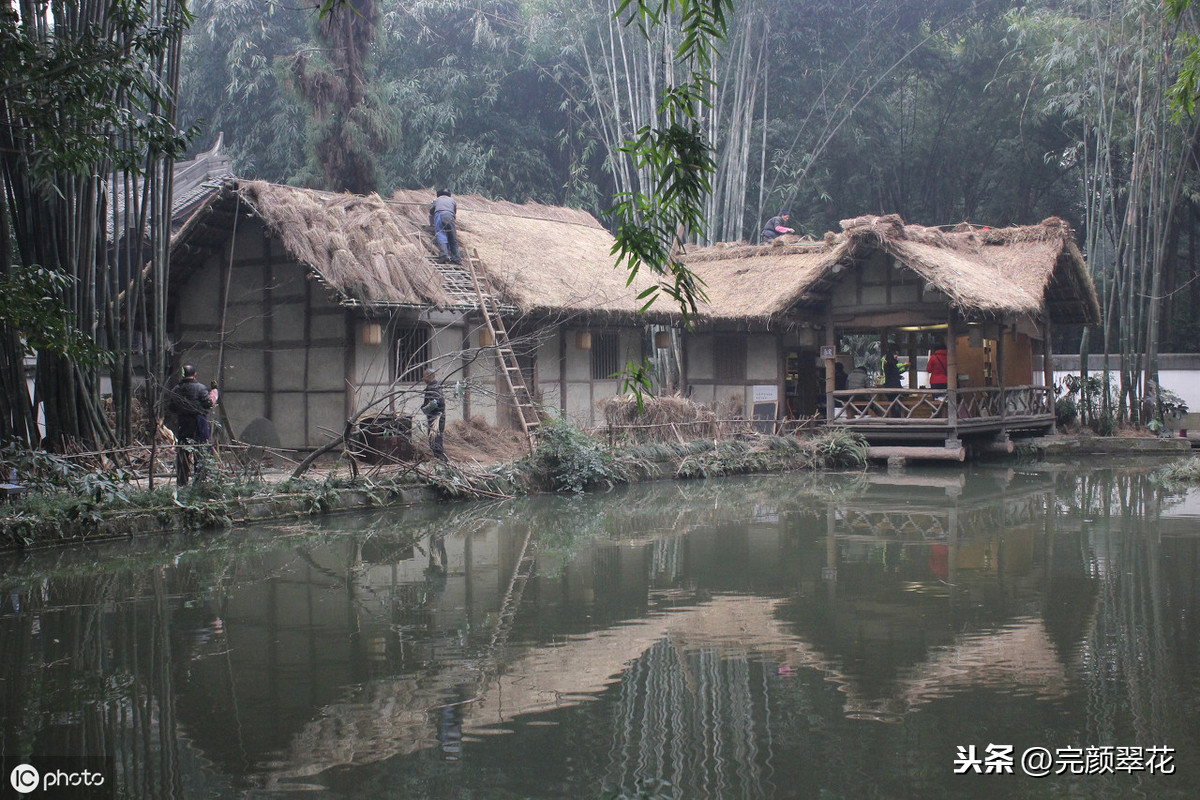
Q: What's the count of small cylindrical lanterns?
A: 4